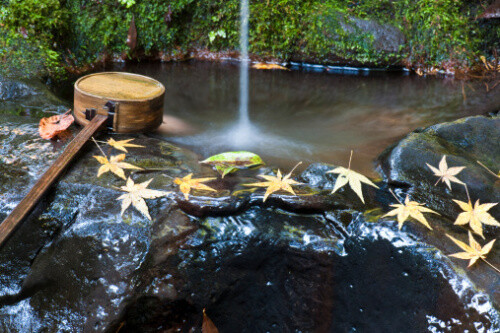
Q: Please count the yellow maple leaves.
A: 10